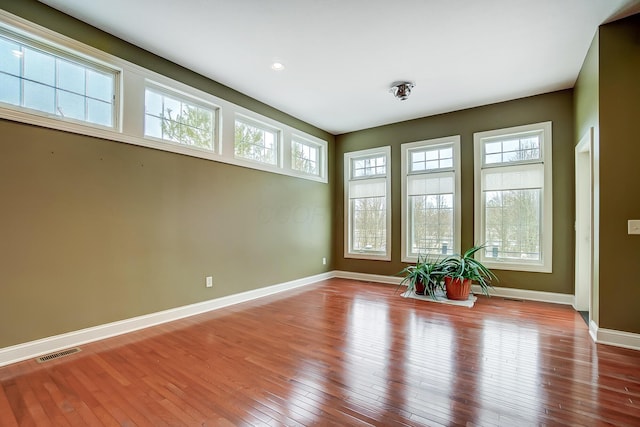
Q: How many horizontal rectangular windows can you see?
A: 4